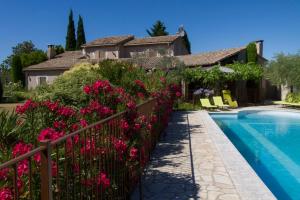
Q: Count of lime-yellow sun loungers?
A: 3